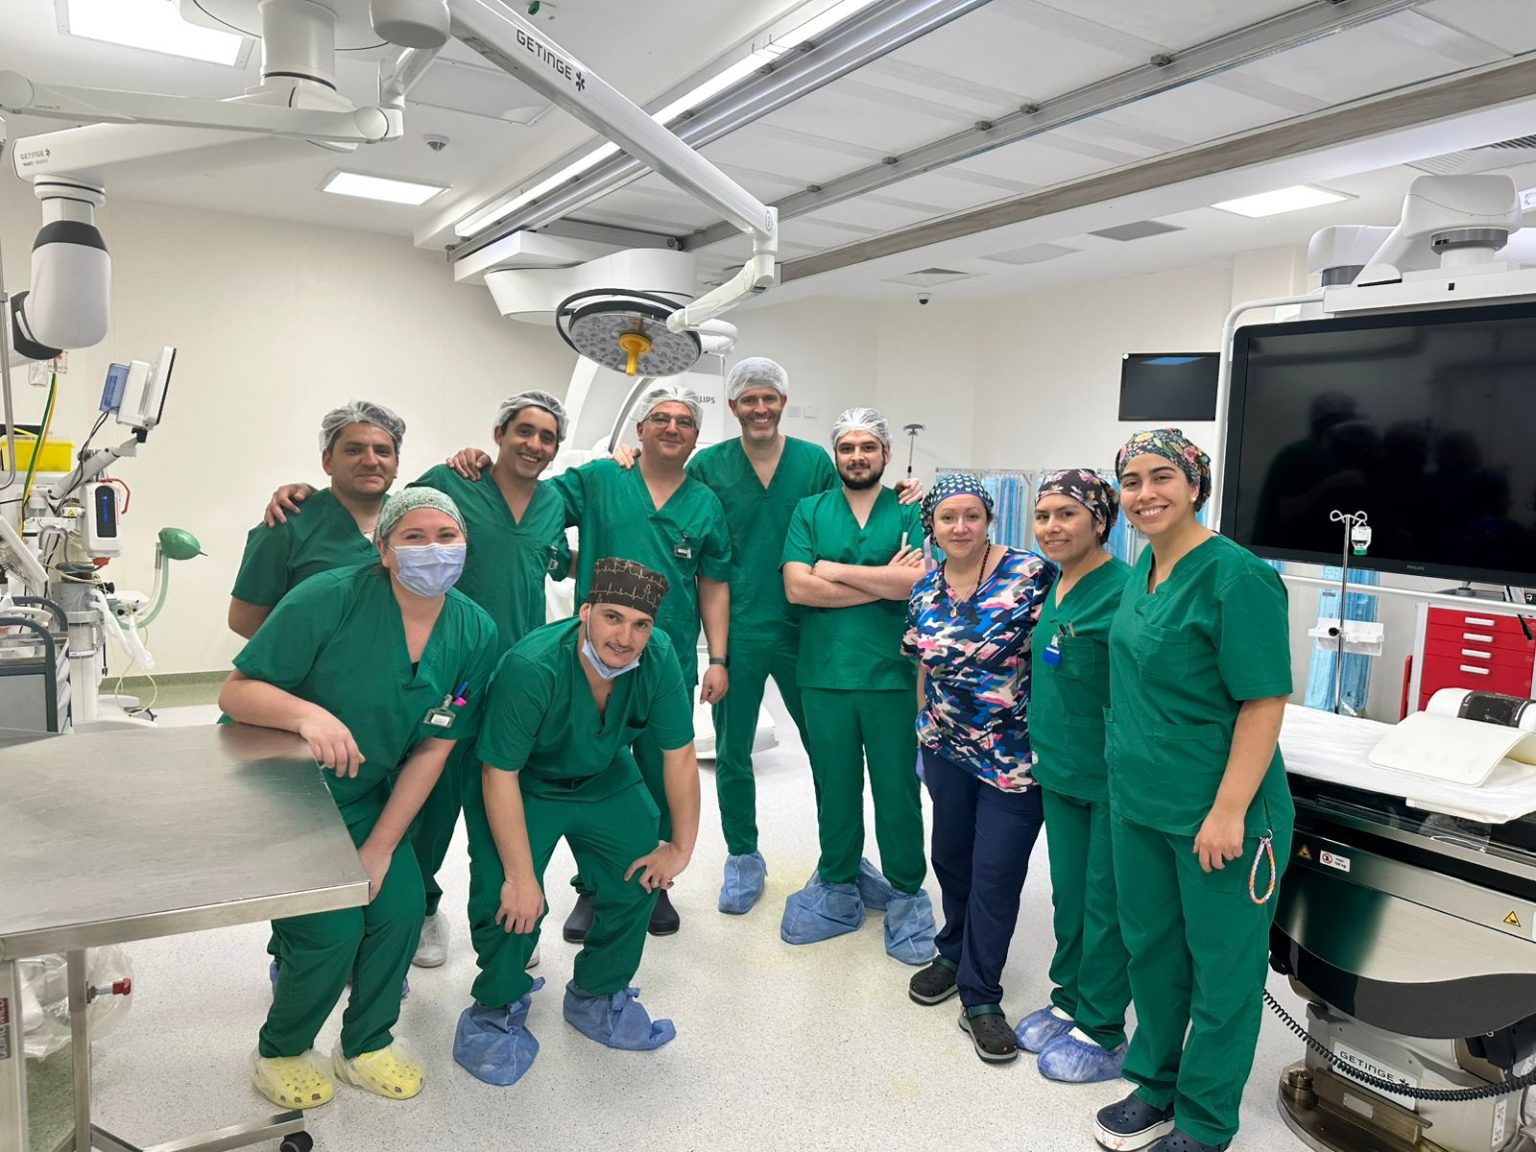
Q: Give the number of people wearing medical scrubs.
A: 10